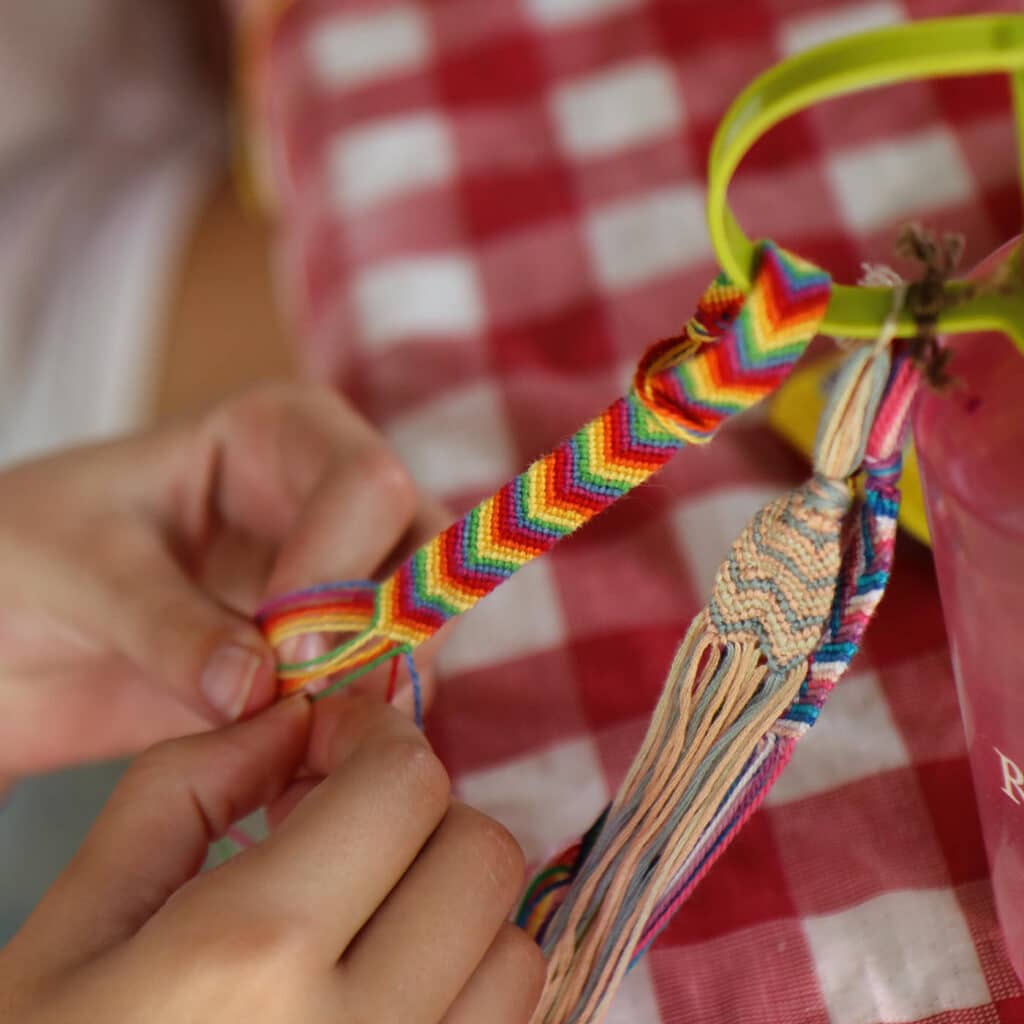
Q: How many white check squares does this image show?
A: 15